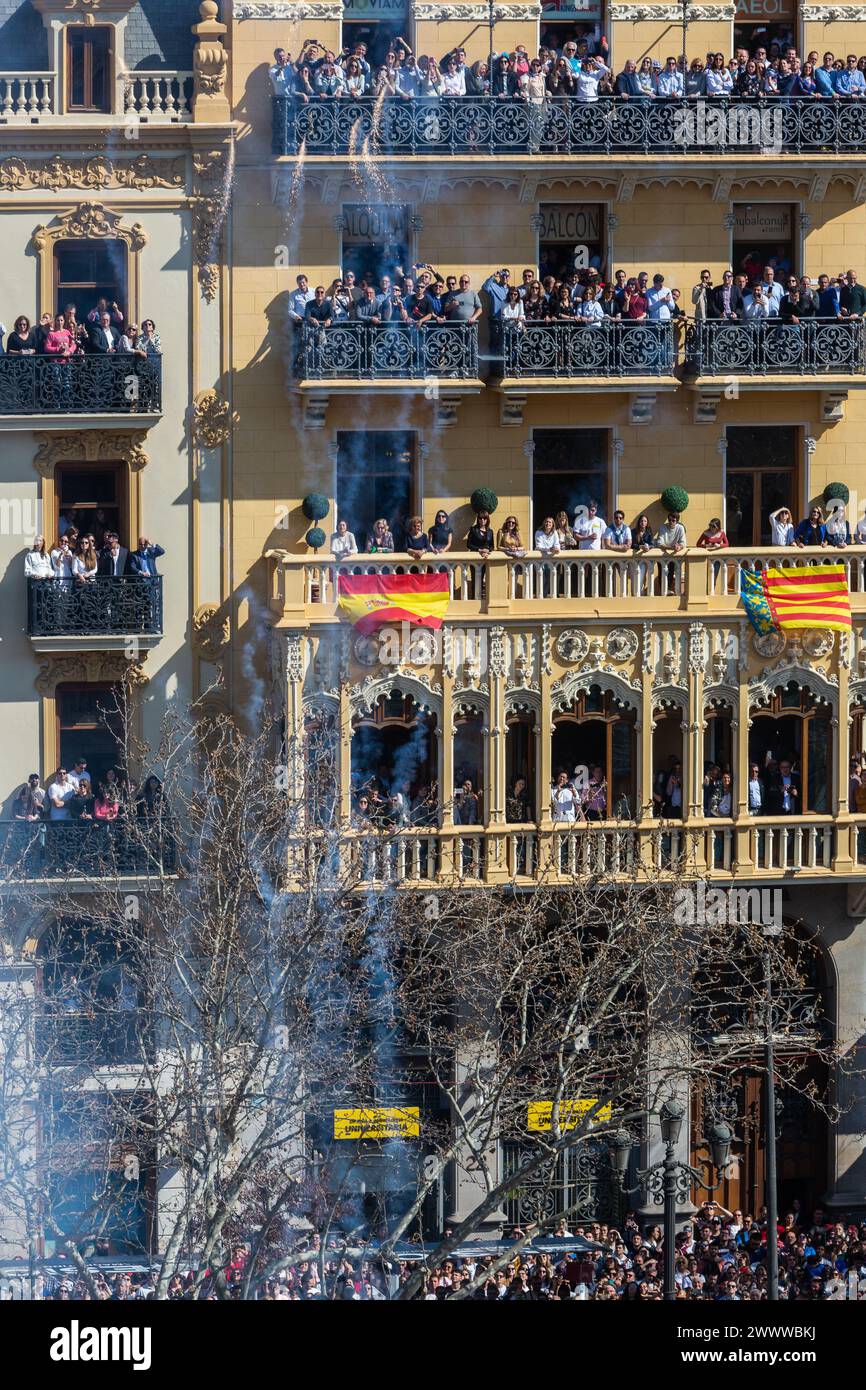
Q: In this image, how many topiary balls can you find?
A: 5